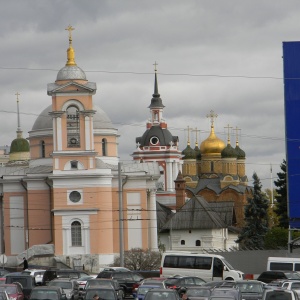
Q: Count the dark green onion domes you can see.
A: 4